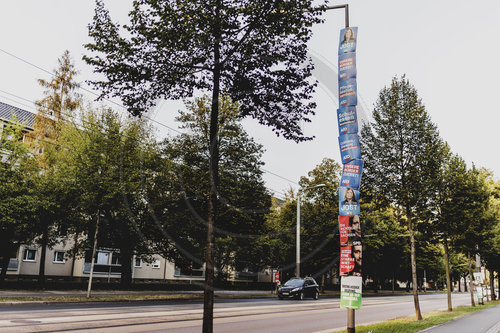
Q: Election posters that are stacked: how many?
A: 10